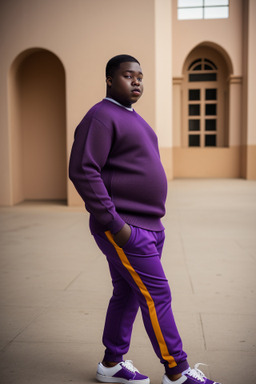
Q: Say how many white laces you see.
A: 2